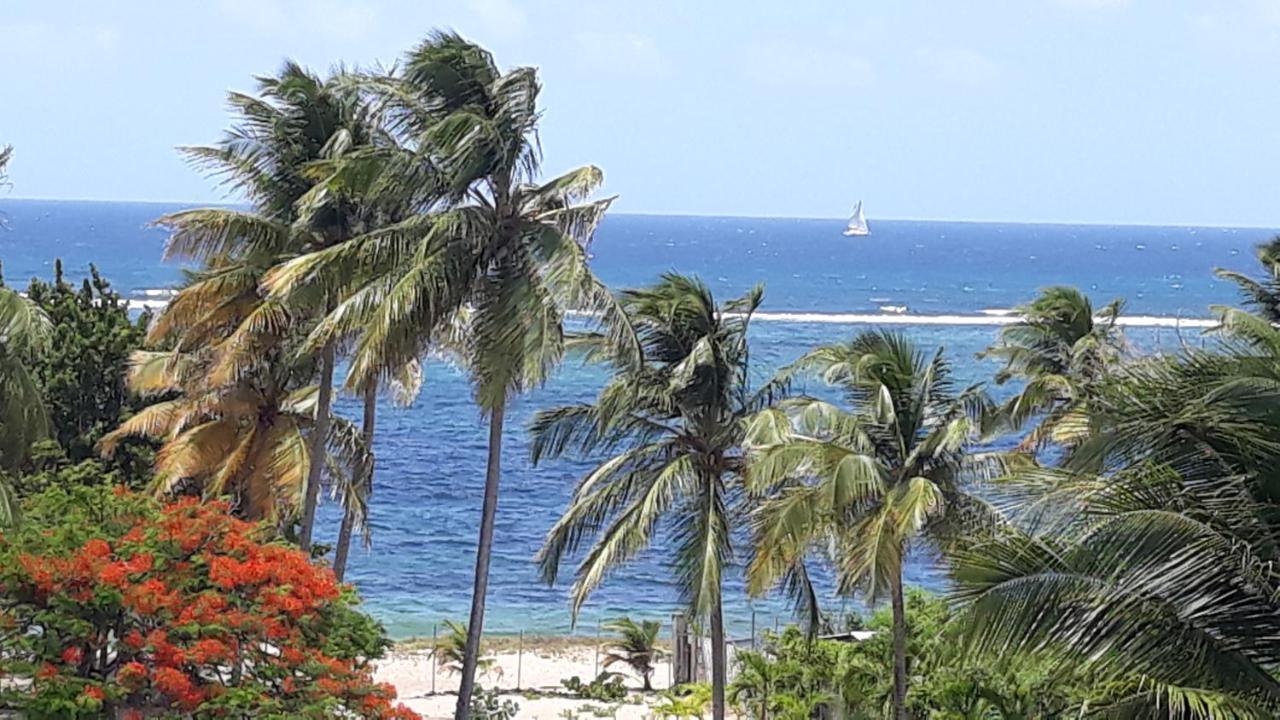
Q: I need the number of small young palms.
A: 2